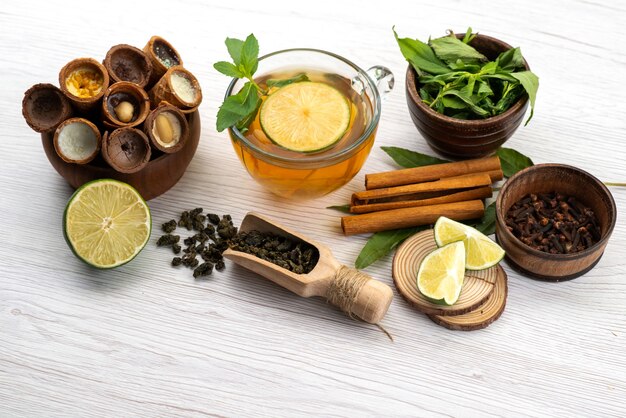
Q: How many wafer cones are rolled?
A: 9